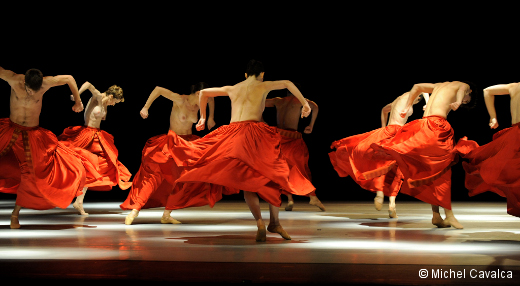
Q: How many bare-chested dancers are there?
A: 8